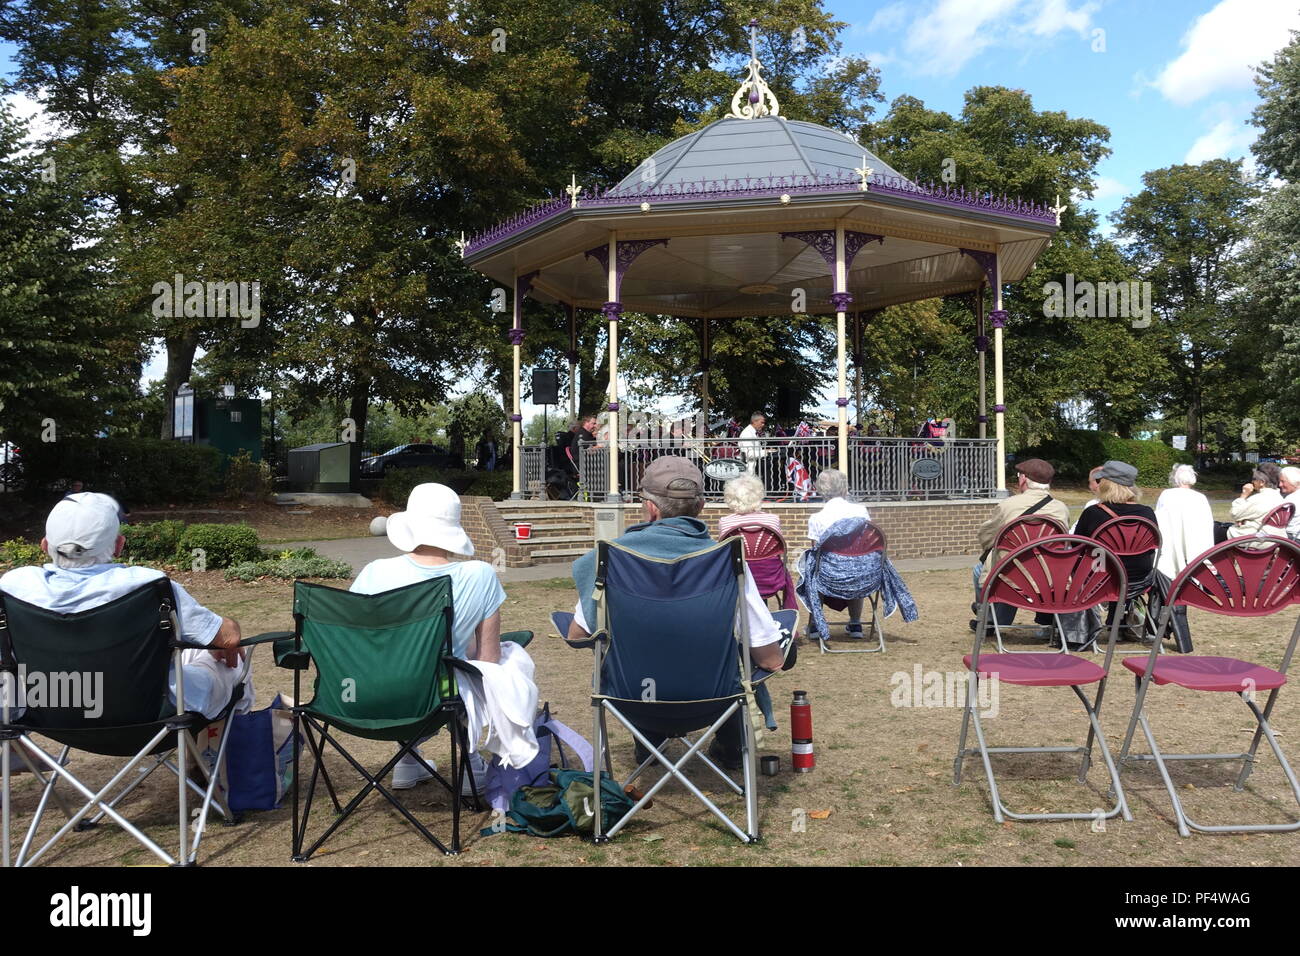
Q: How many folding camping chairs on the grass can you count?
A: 3